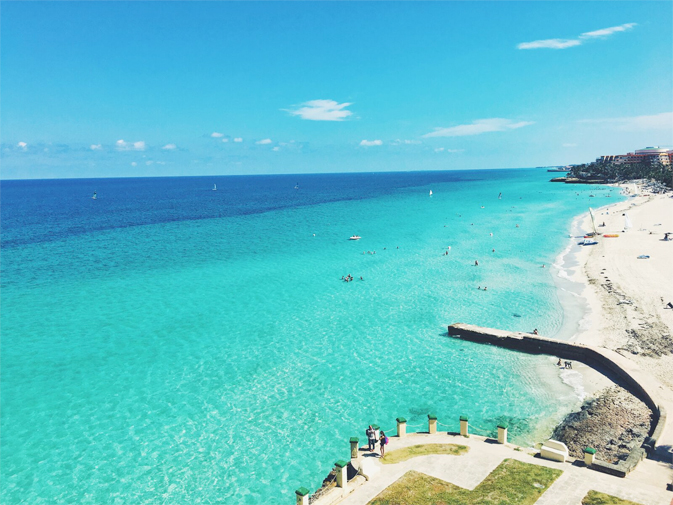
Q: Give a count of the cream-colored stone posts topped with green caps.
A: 9